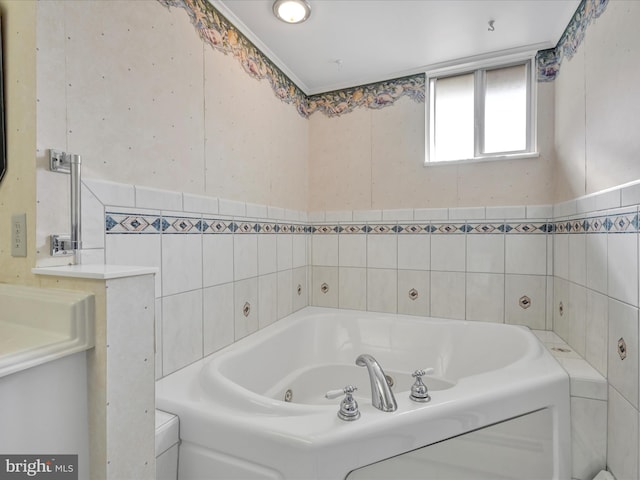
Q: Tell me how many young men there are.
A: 0